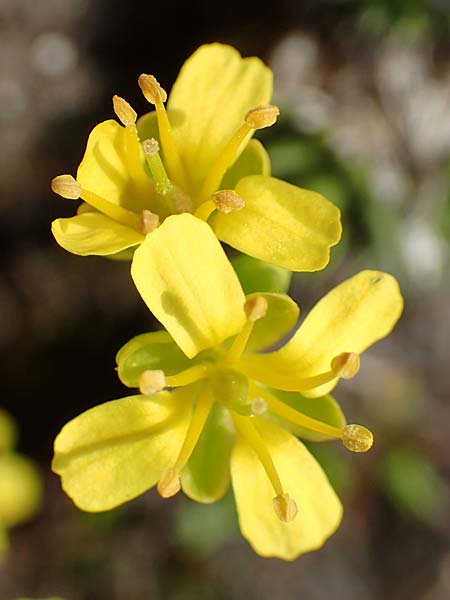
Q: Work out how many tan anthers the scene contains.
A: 12